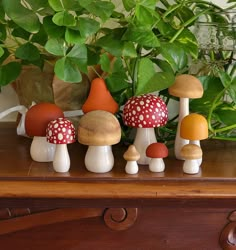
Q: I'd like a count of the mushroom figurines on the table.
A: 10